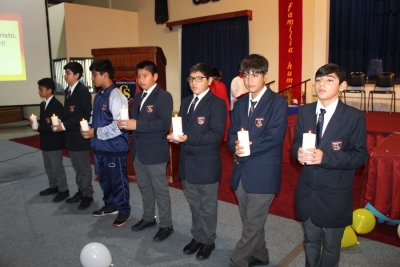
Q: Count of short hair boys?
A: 7